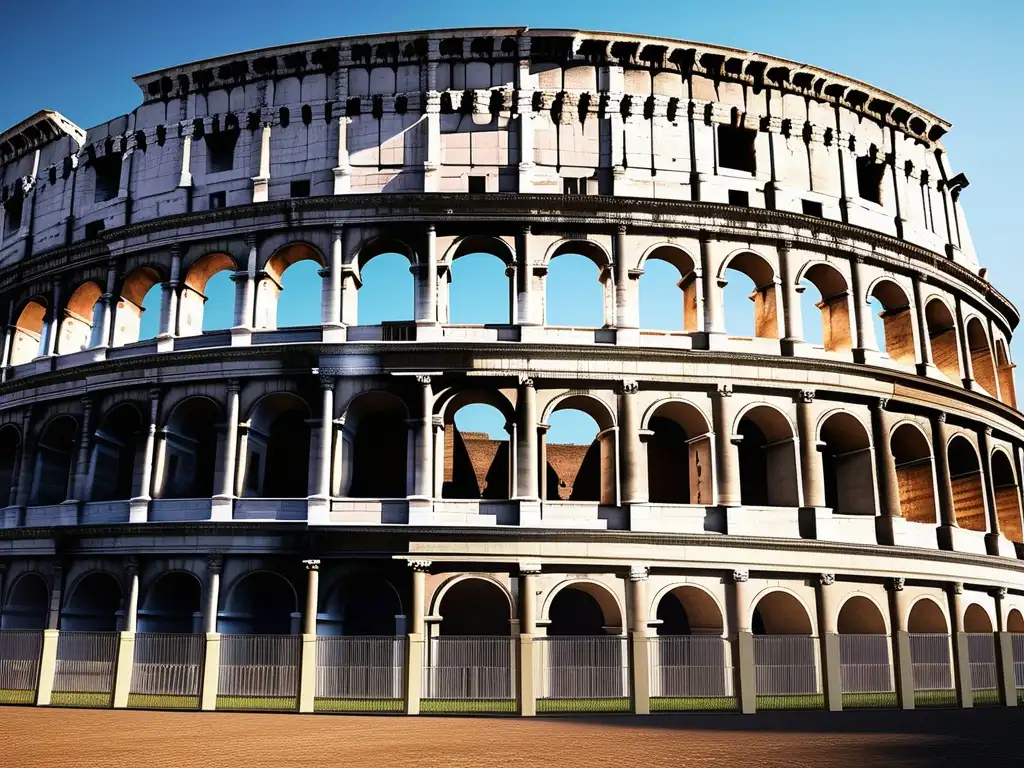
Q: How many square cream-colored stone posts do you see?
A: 12